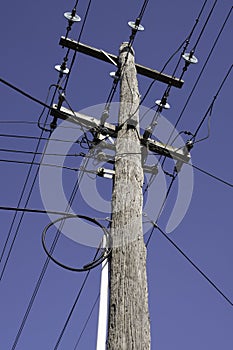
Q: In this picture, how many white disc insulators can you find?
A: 6